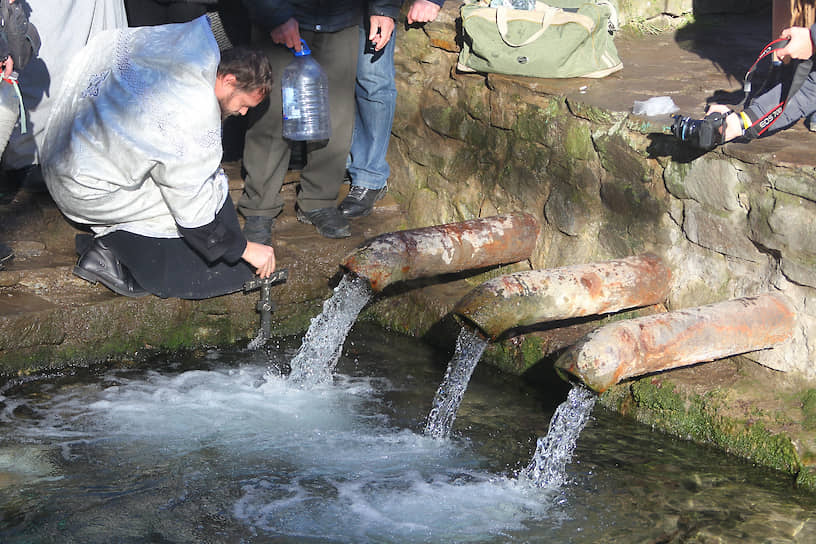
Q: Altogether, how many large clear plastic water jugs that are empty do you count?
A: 1